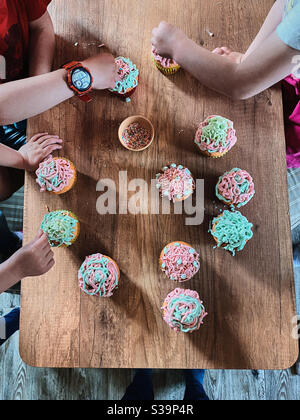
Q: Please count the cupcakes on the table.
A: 11